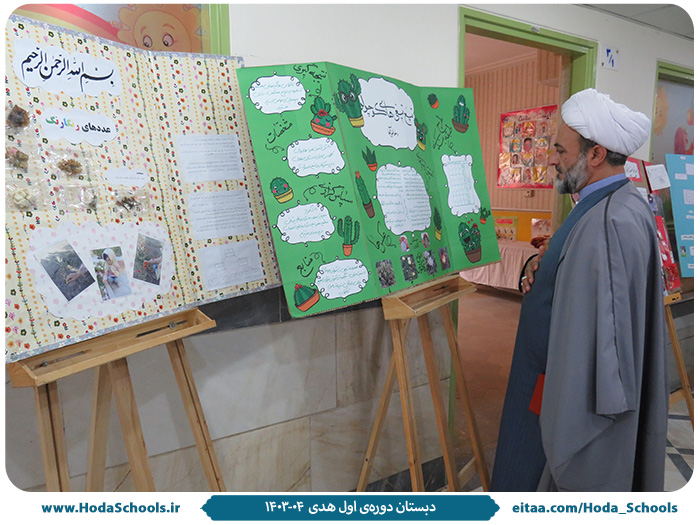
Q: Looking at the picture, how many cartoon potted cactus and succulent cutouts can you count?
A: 13